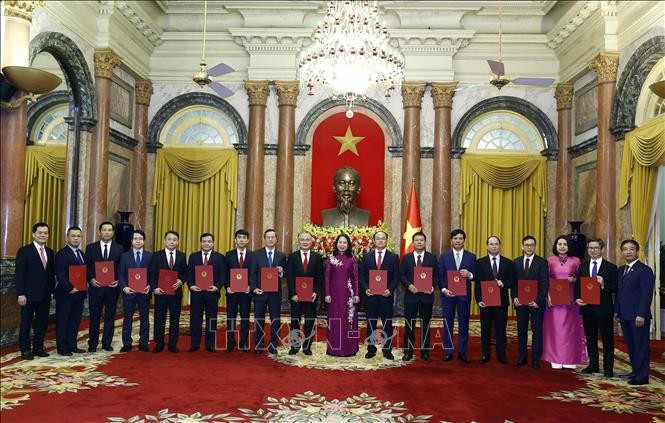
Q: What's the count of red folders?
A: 15